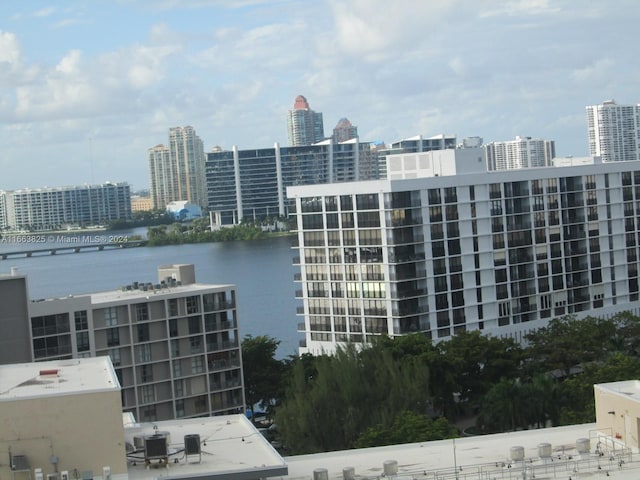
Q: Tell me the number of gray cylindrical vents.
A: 6